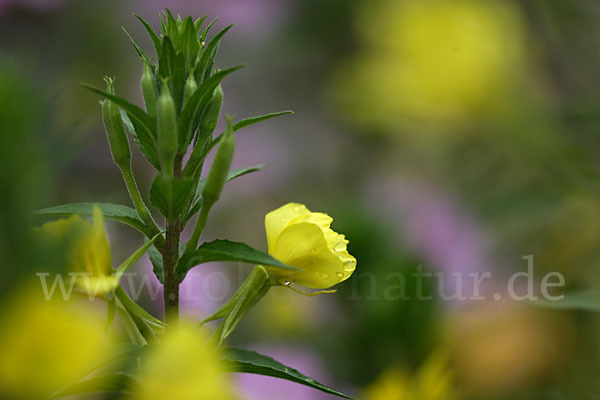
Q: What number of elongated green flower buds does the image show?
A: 6